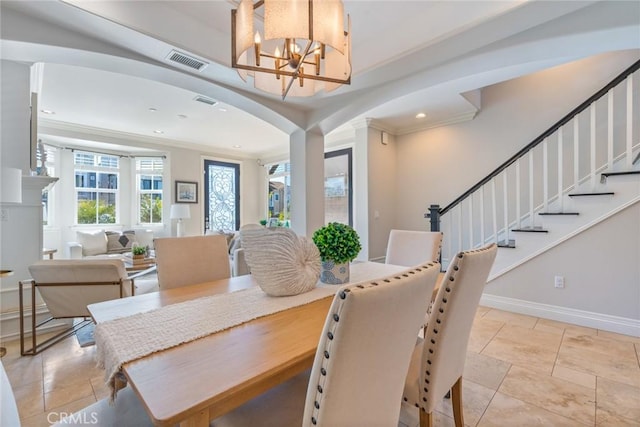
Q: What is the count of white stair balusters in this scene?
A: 14